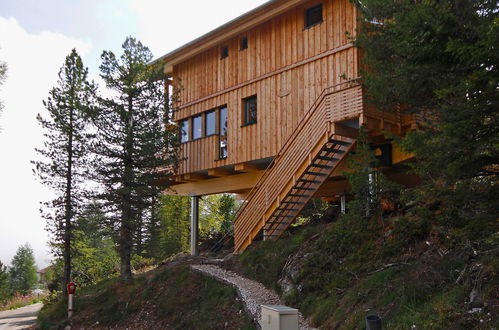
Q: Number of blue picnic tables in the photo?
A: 0